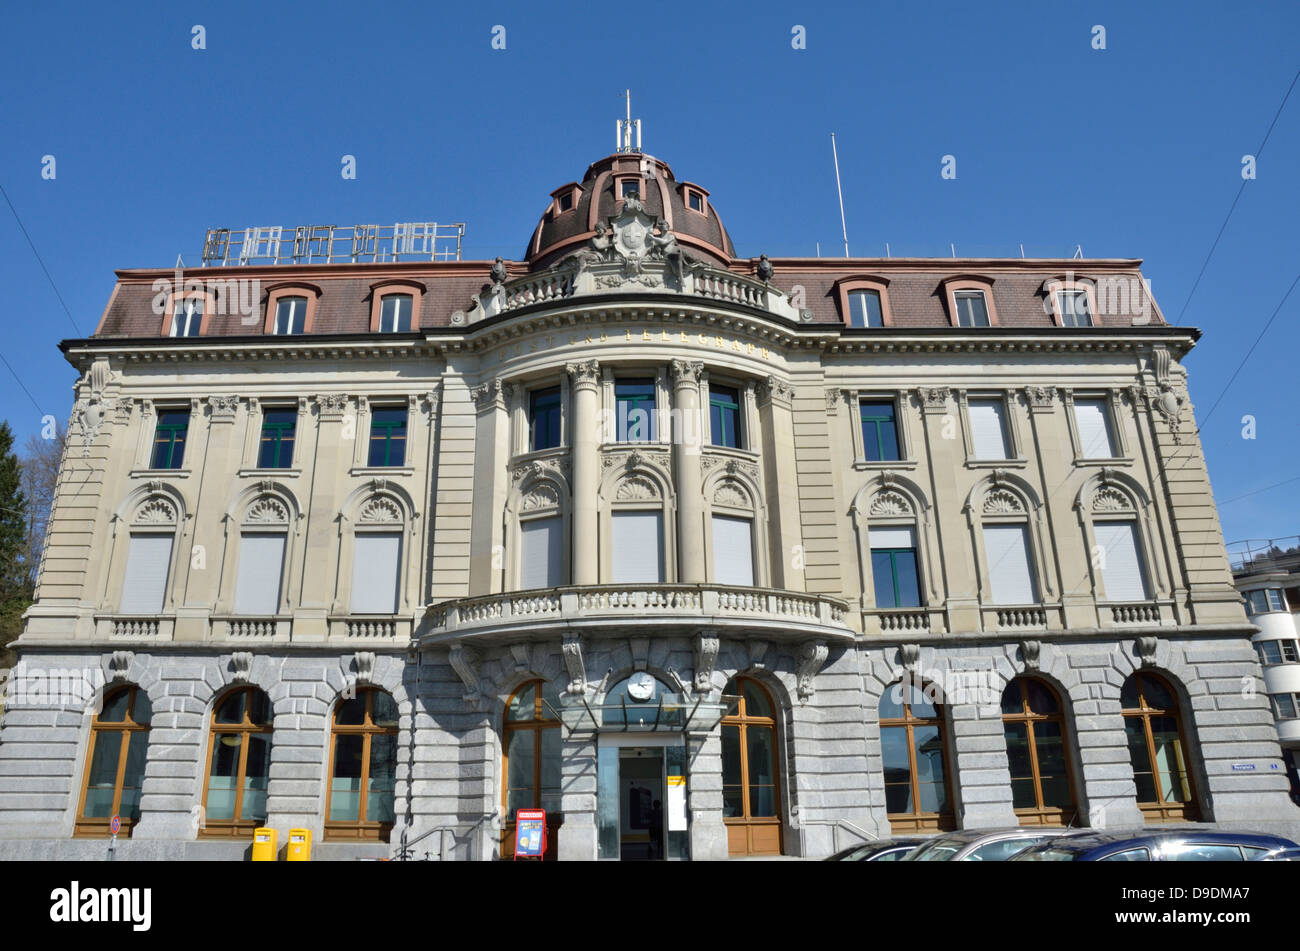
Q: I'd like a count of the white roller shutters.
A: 11